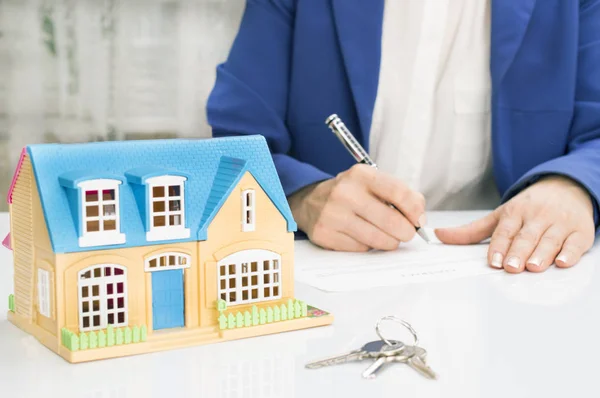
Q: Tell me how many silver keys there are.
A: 3